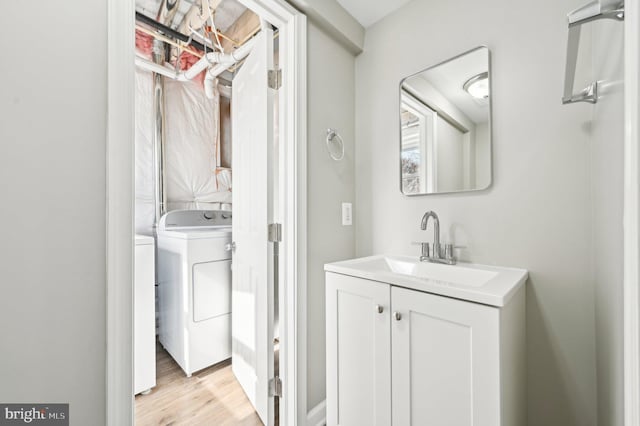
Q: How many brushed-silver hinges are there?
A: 3